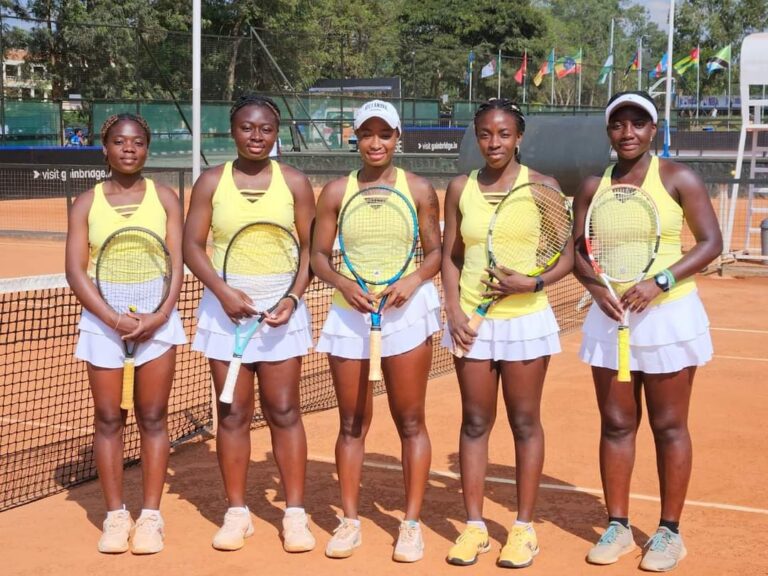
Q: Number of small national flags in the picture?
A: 10